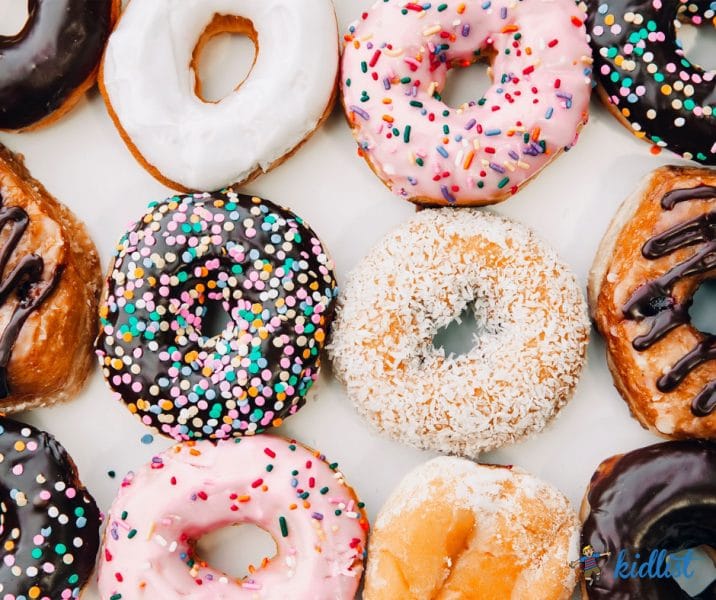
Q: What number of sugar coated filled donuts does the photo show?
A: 1